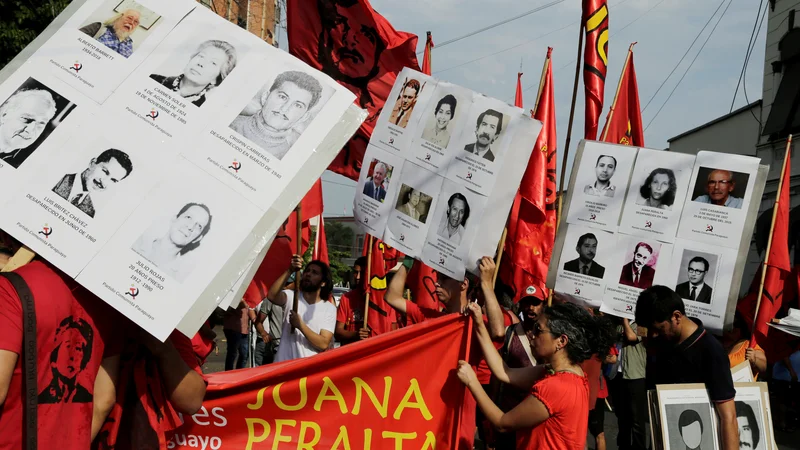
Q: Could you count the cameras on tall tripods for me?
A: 0